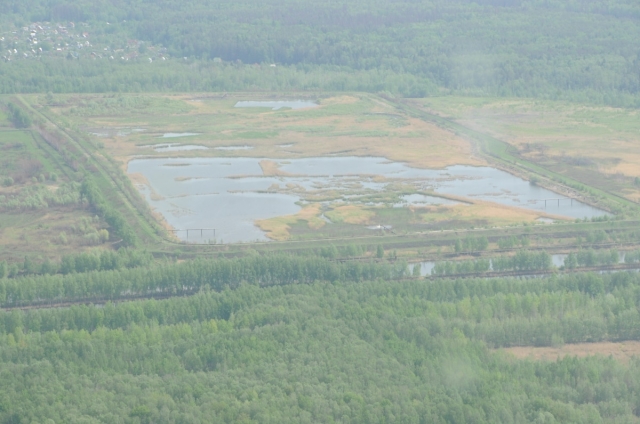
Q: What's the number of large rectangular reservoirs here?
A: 1